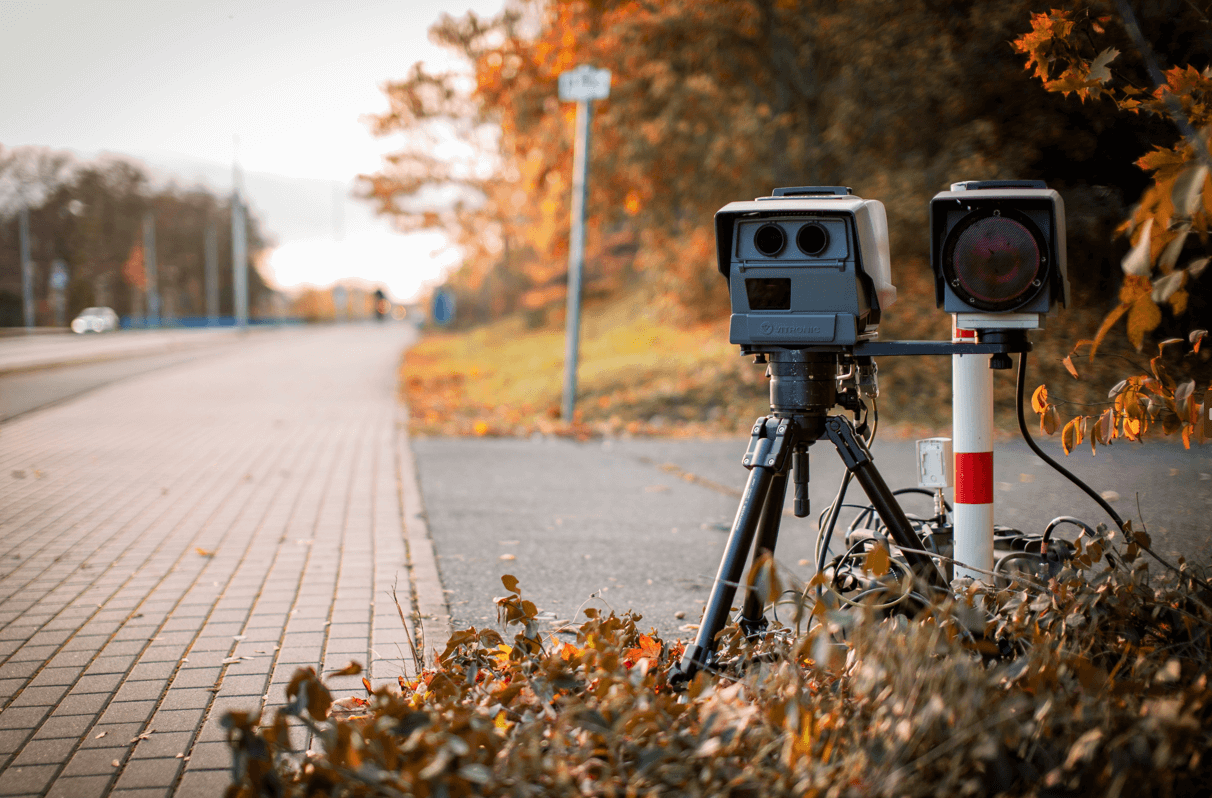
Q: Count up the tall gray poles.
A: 5